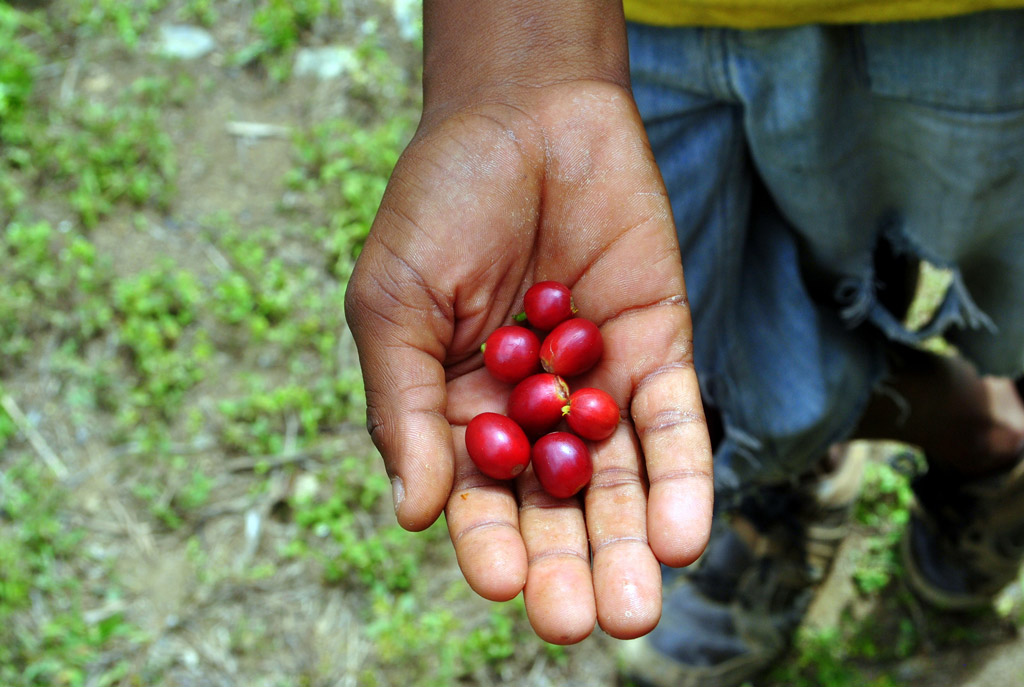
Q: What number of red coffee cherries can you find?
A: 7